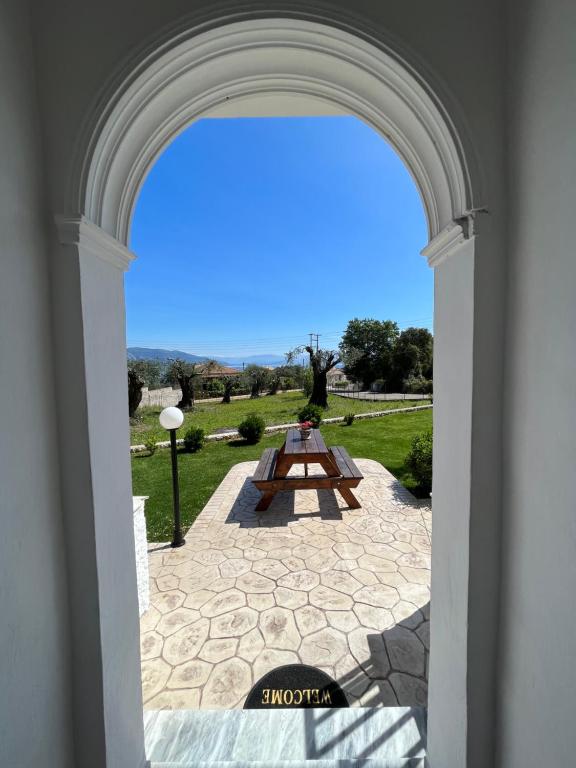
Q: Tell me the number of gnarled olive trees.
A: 6